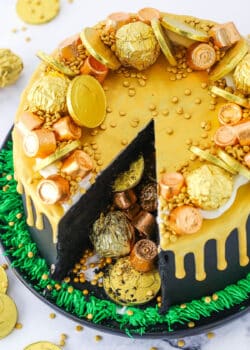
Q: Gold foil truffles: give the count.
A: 6